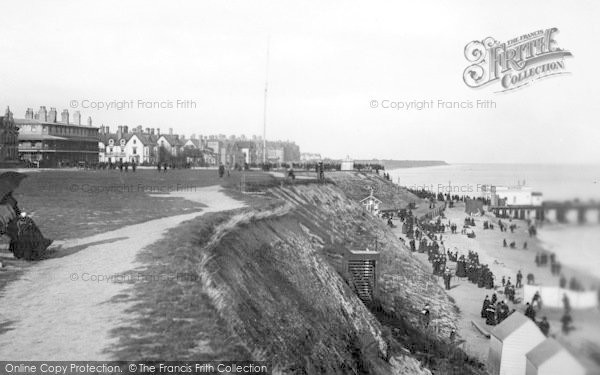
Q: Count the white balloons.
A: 0